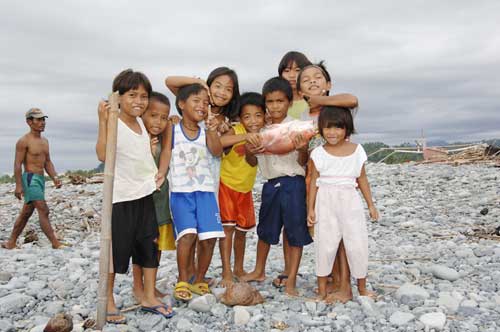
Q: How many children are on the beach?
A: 9